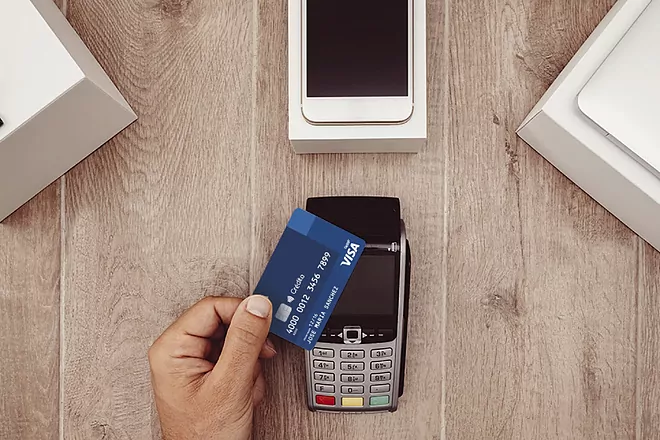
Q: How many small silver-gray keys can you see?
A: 12